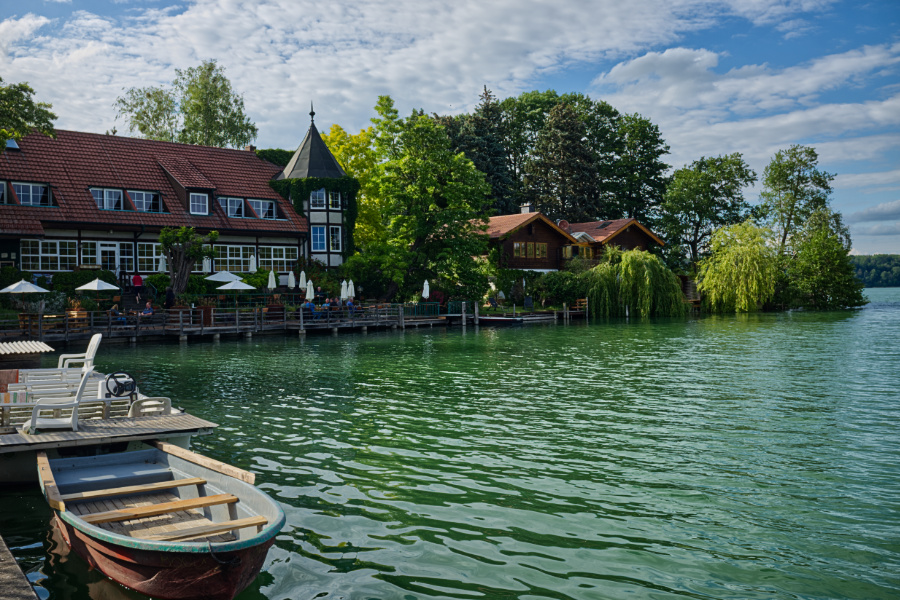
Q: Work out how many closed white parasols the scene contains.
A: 10